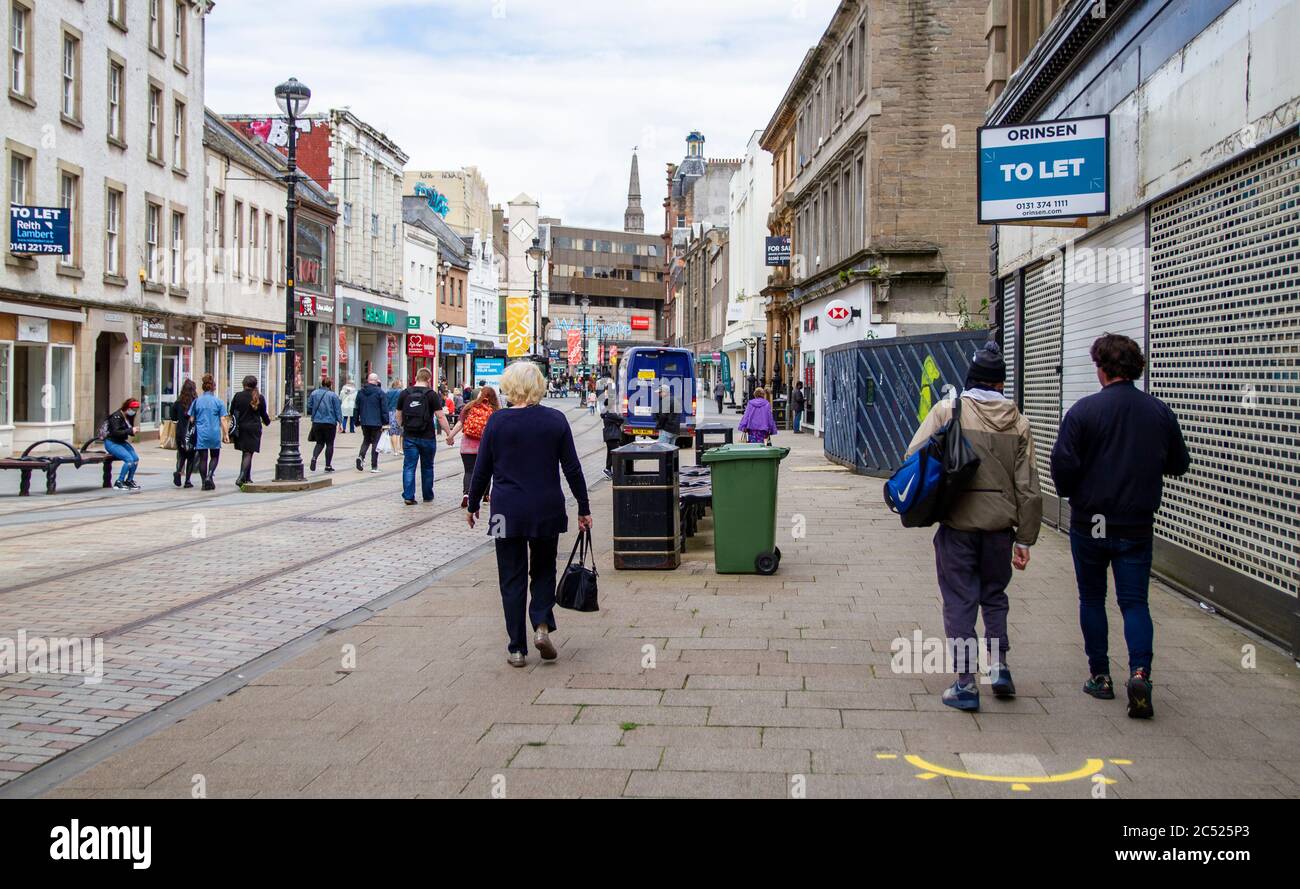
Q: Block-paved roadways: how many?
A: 1